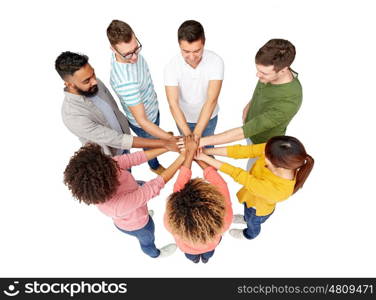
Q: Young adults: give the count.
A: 7